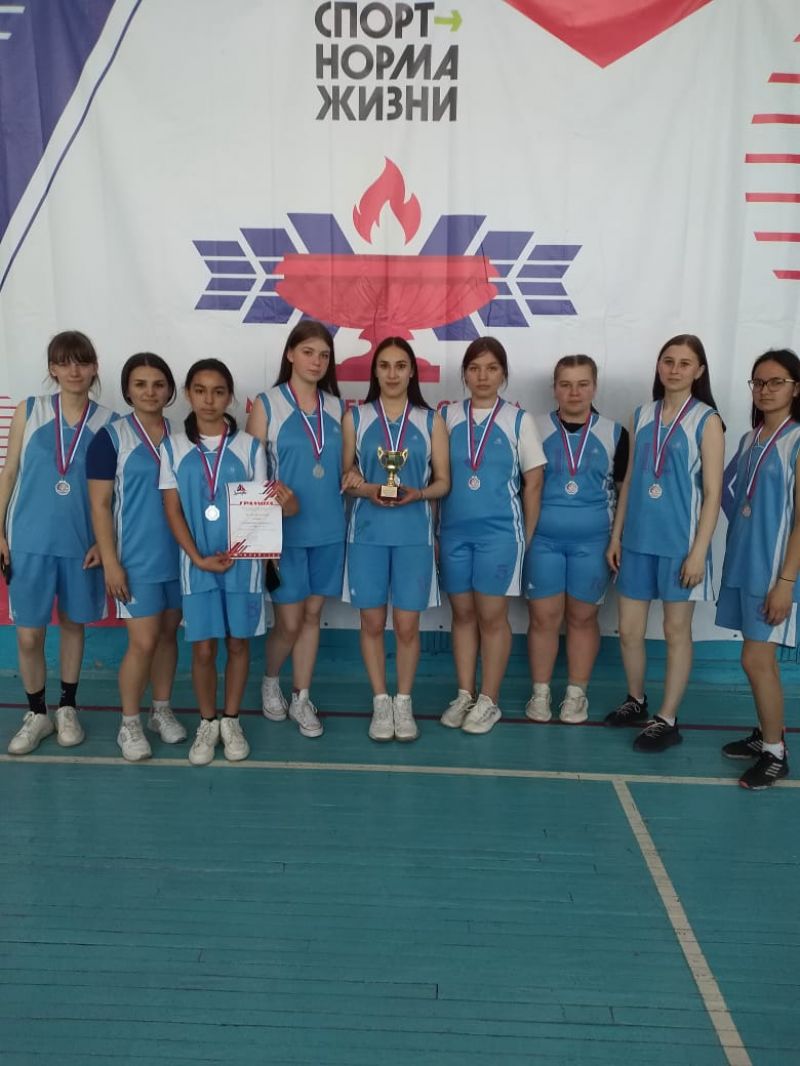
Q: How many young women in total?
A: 9